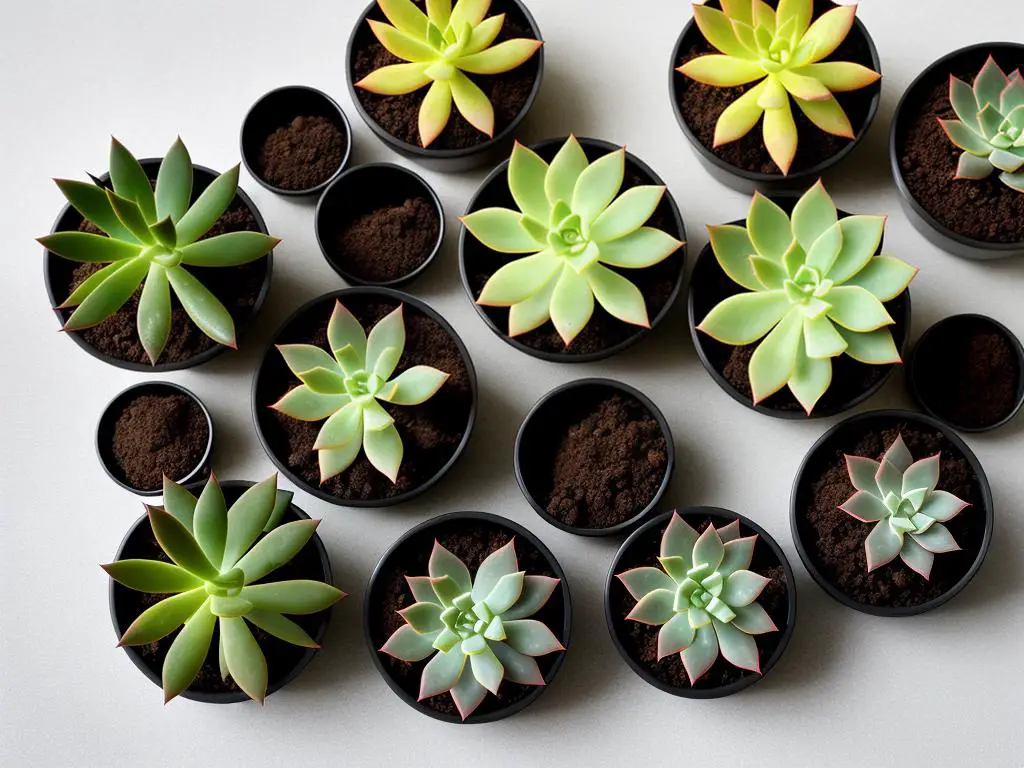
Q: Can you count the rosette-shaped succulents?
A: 11